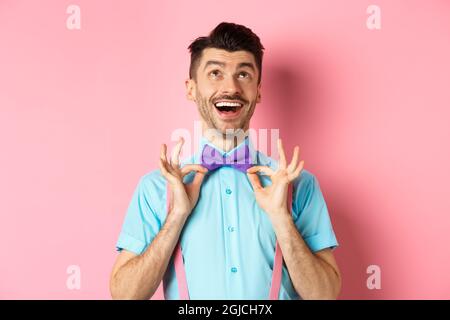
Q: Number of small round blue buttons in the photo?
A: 3